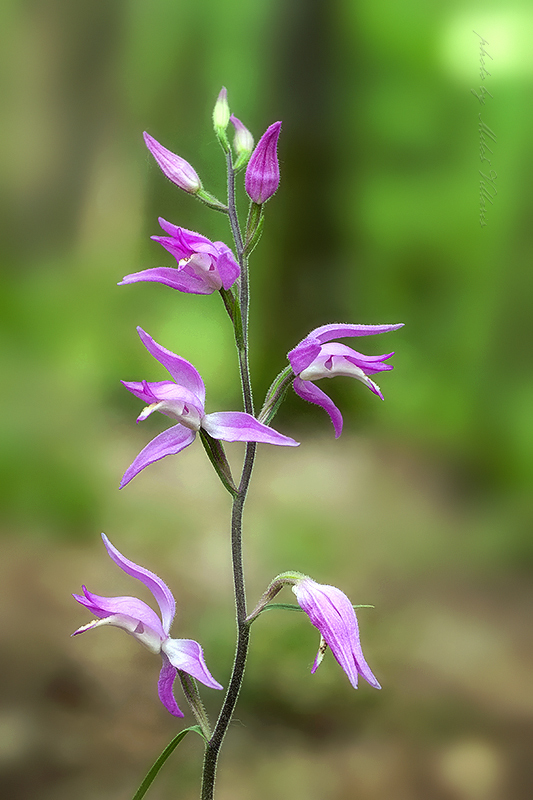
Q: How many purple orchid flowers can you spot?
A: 5